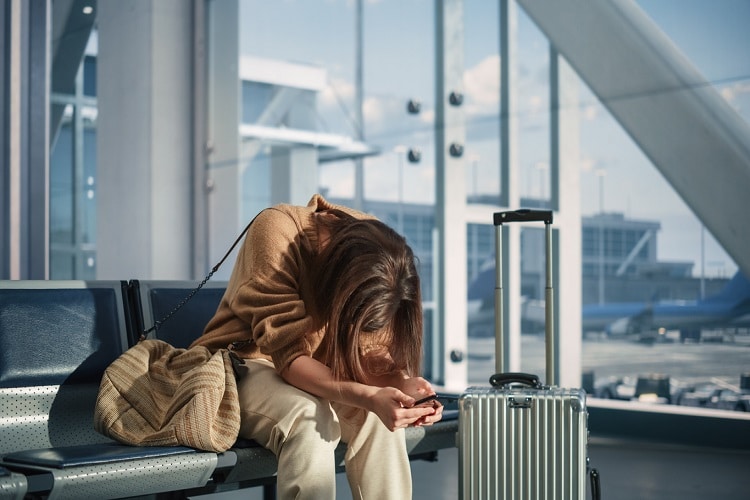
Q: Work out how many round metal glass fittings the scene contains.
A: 5